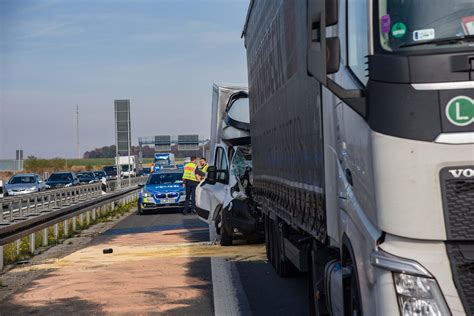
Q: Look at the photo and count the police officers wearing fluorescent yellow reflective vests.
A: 2